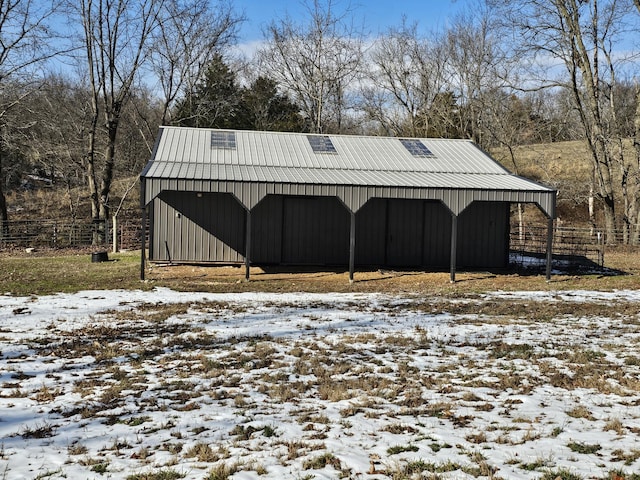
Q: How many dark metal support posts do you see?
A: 5